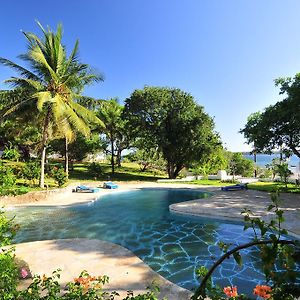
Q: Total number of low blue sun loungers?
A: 3